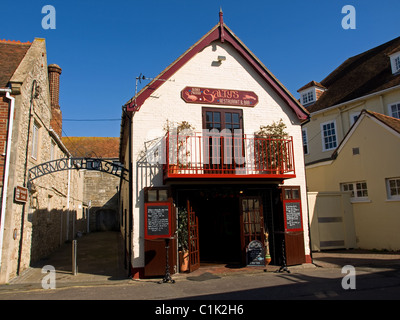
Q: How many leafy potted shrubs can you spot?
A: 3